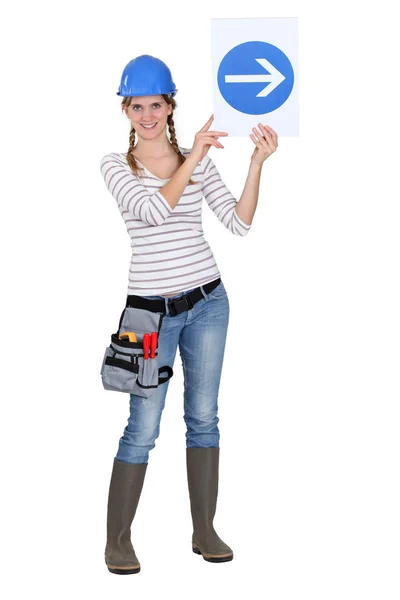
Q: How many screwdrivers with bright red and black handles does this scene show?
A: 2